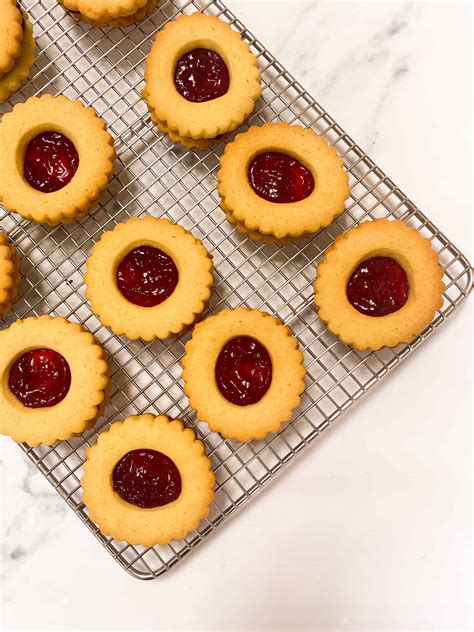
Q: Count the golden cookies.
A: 11